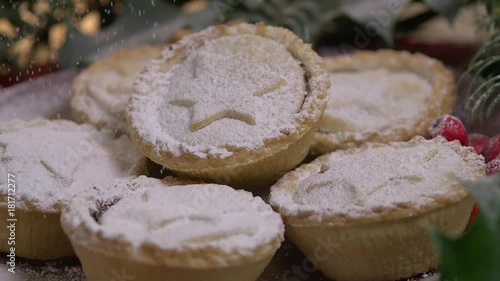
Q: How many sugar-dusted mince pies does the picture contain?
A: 6